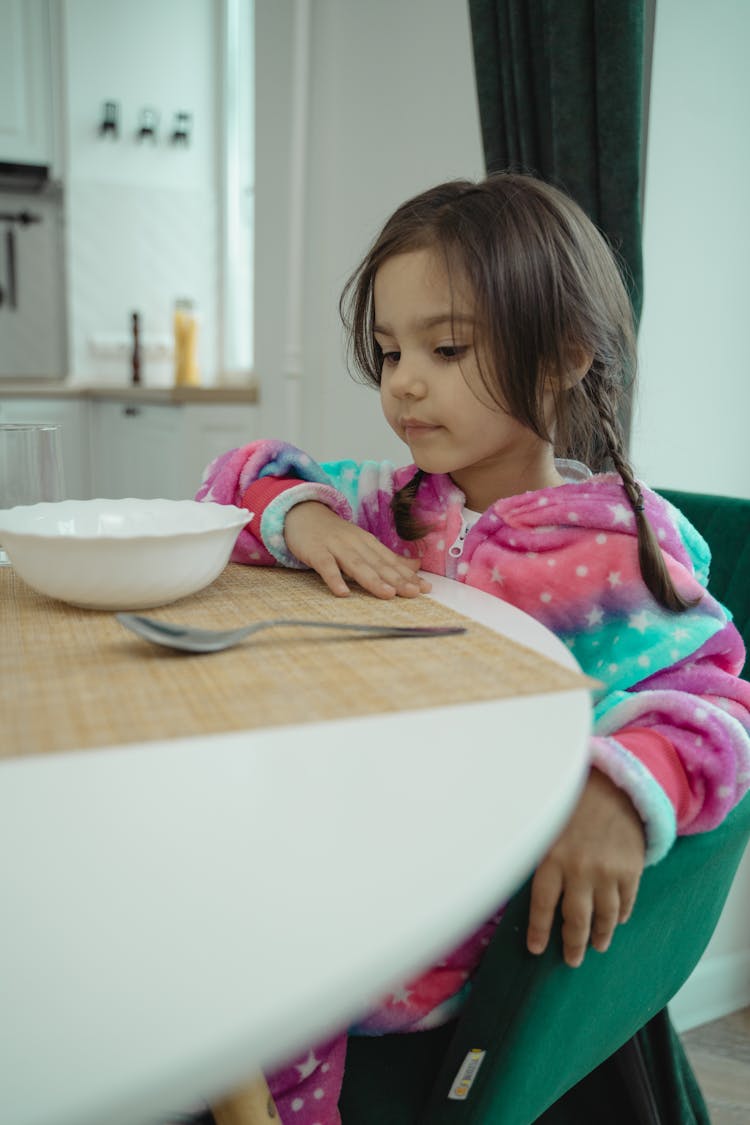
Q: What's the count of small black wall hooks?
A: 3